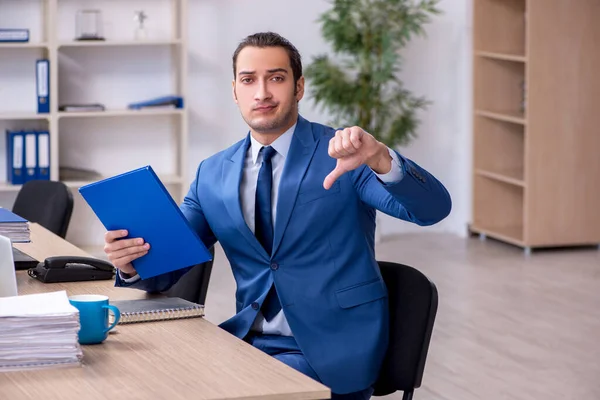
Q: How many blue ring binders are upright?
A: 4